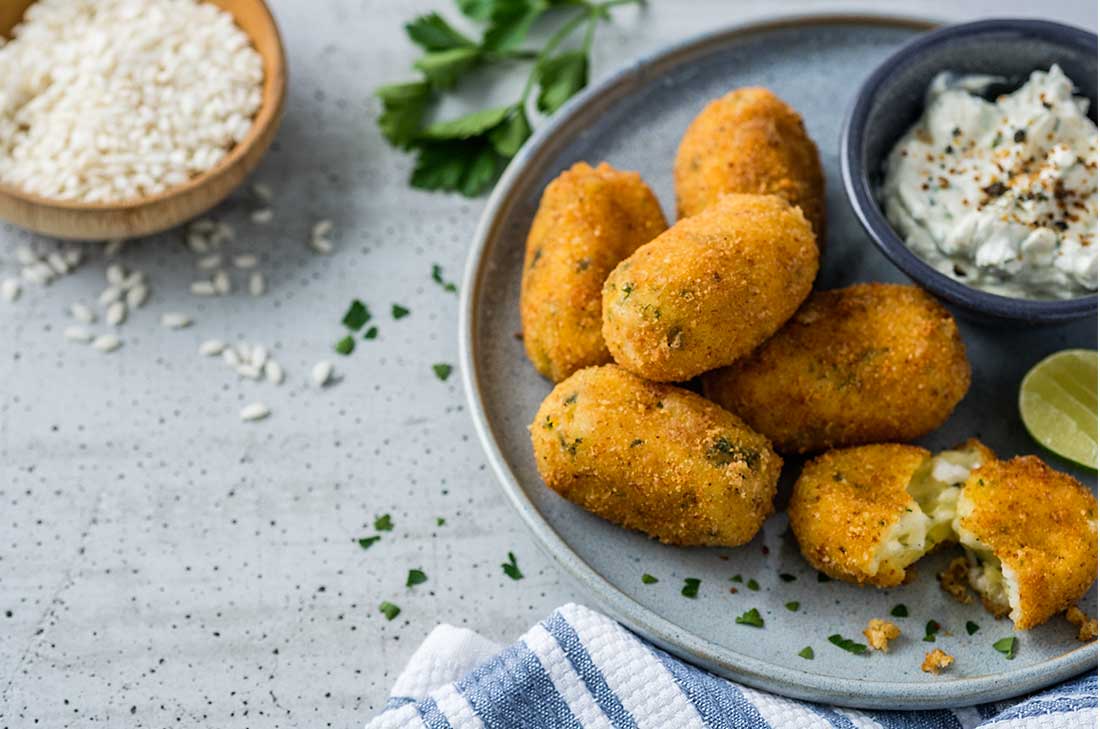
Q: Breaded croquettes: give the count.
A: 6